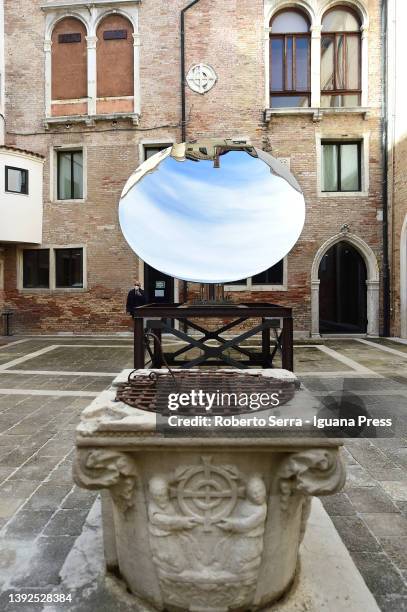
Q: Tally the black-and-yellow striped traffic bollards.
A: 0